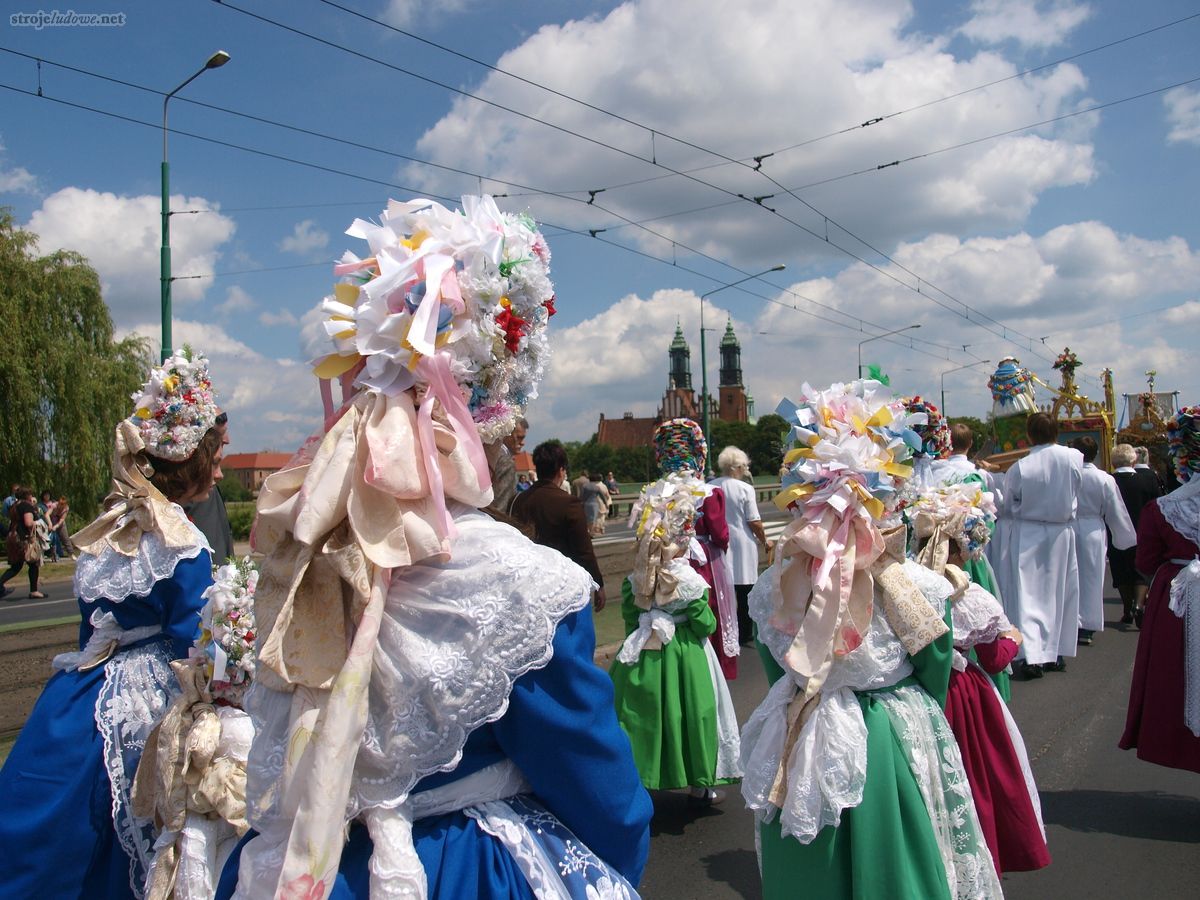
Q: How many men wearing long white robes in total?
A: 3